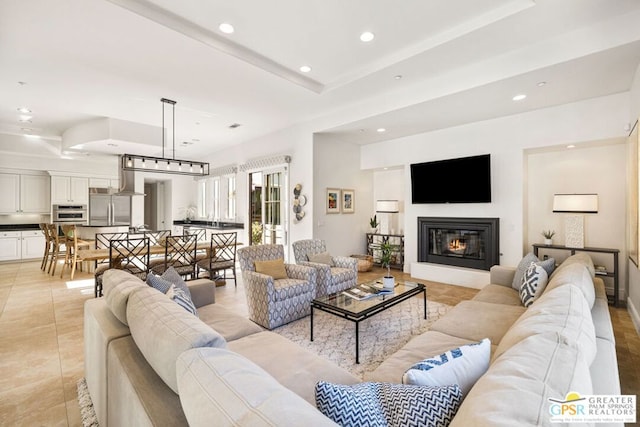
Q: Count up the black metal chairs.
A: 6